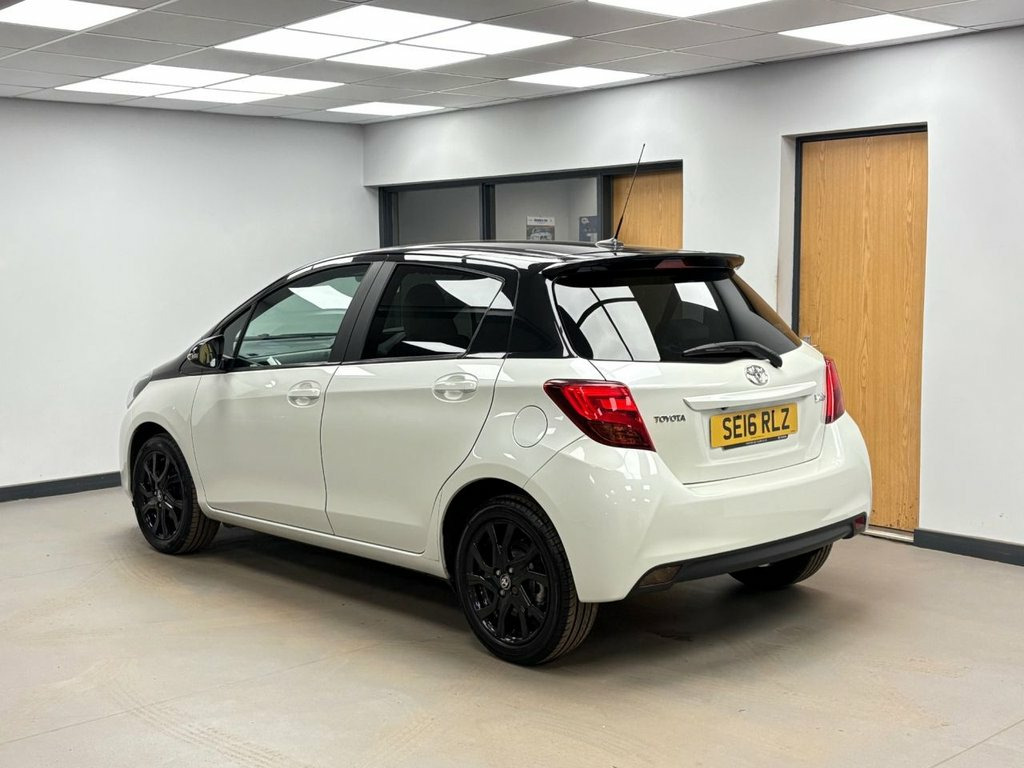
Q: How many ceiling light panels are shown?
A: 13